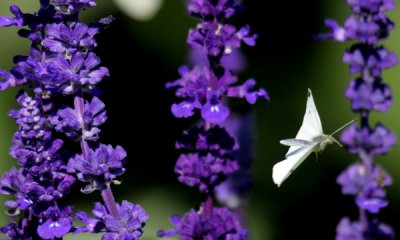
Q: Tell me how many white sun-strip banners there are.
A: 0